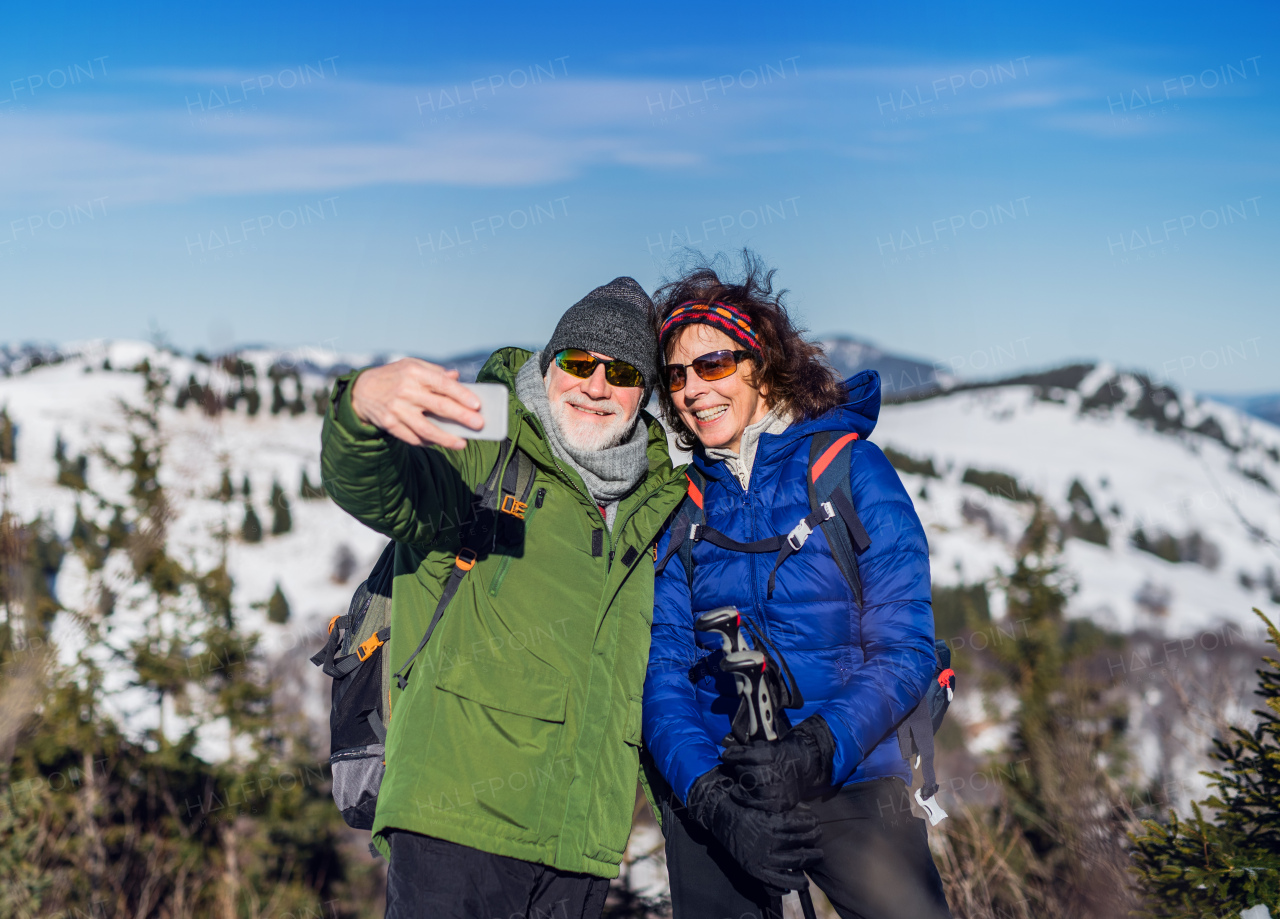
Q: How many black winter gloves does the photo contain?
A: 2